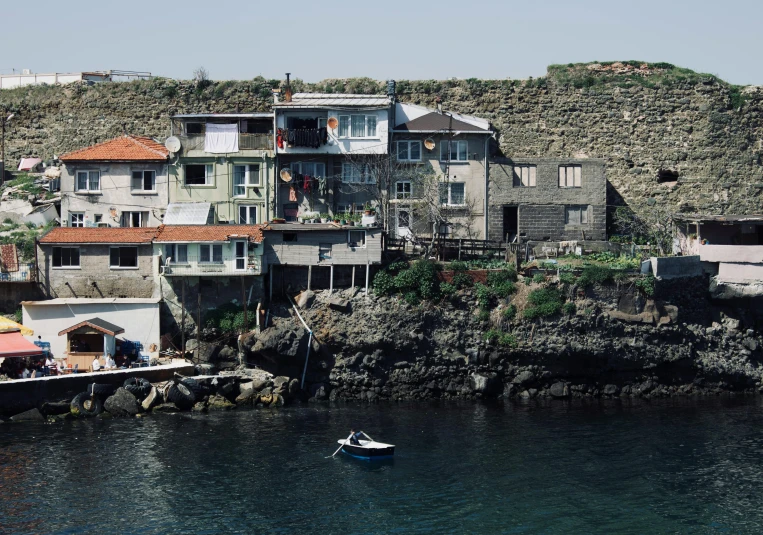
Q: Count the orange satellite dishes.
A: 3